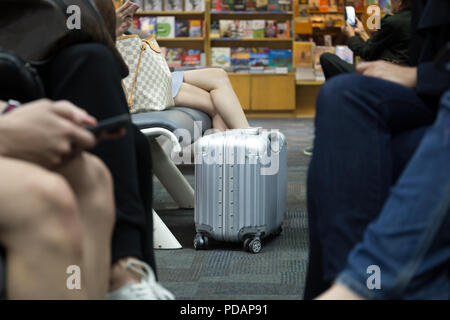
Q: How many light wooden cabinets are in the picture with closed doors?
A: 2